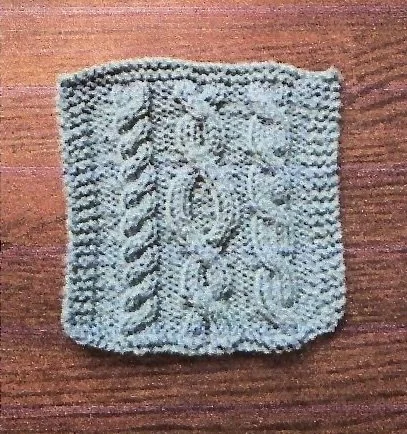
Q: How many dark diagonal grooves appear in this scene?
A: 9